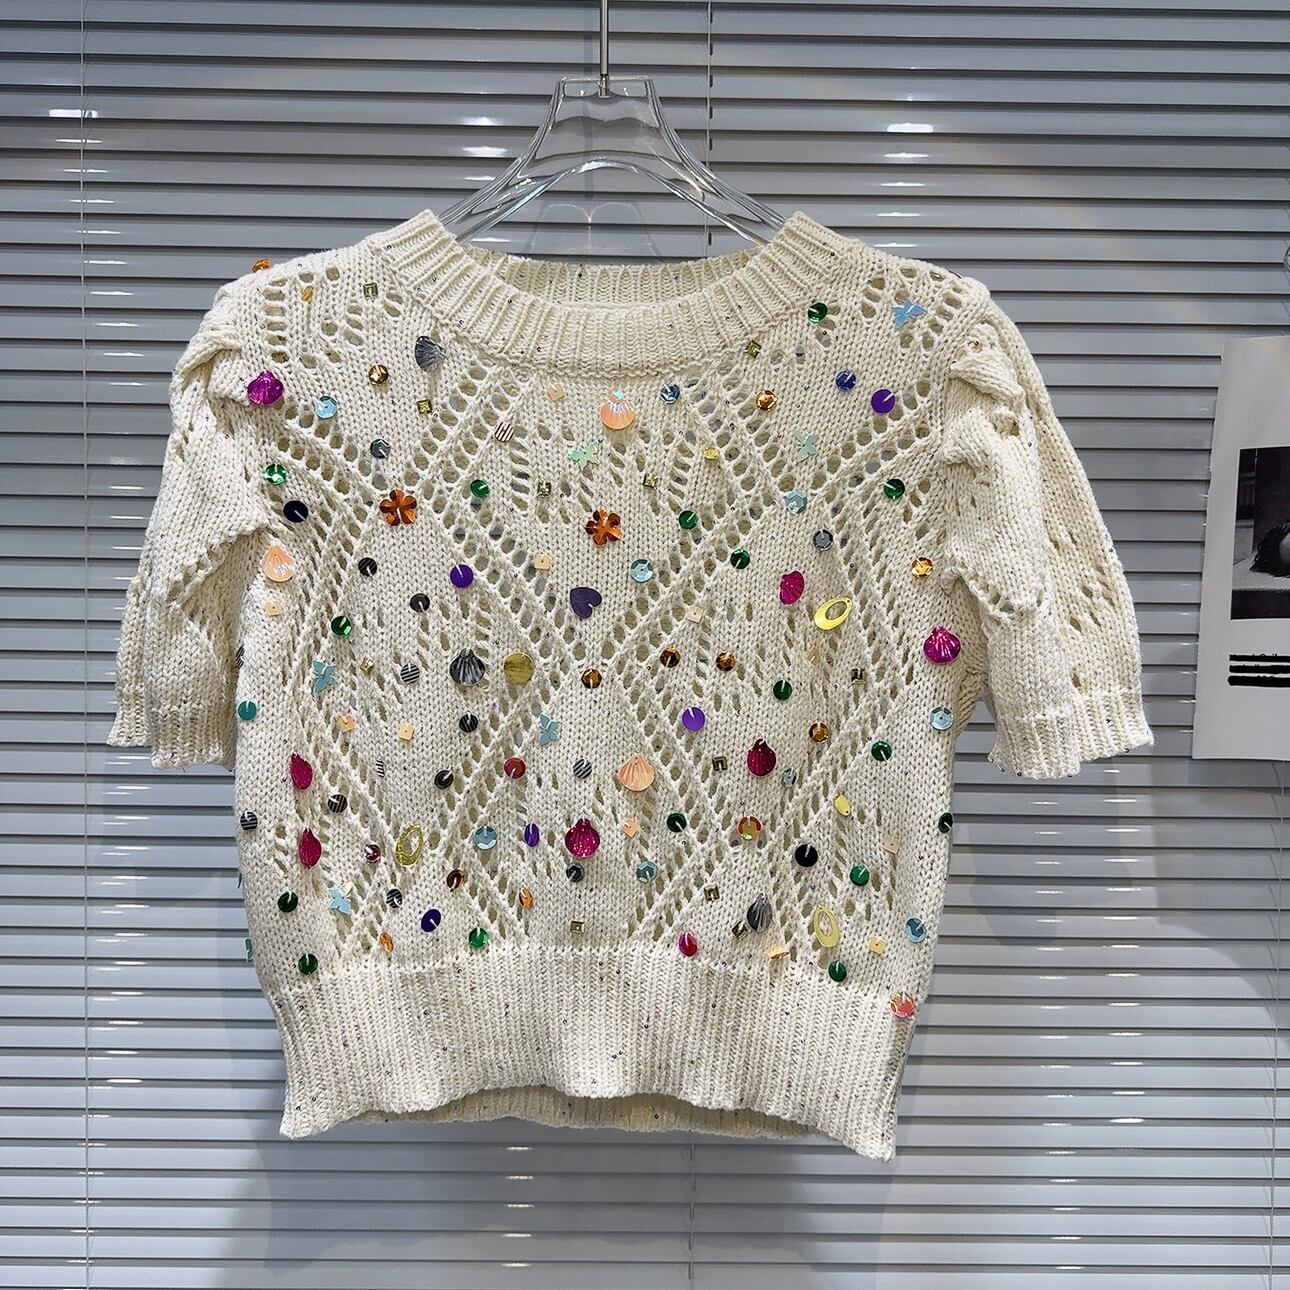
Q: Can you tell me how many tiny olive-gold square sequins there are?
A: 11